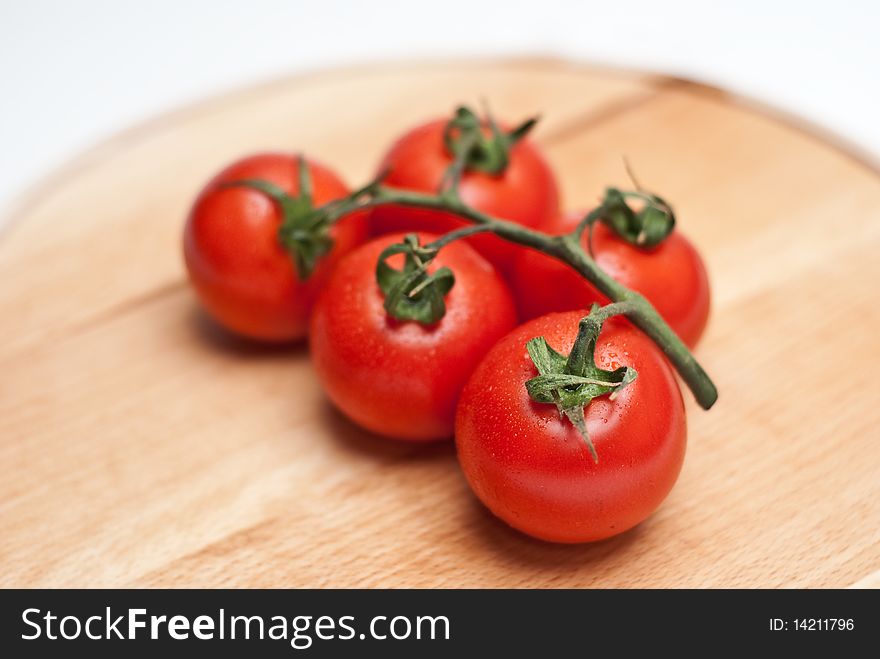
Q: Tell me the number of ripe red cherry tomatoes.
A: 5